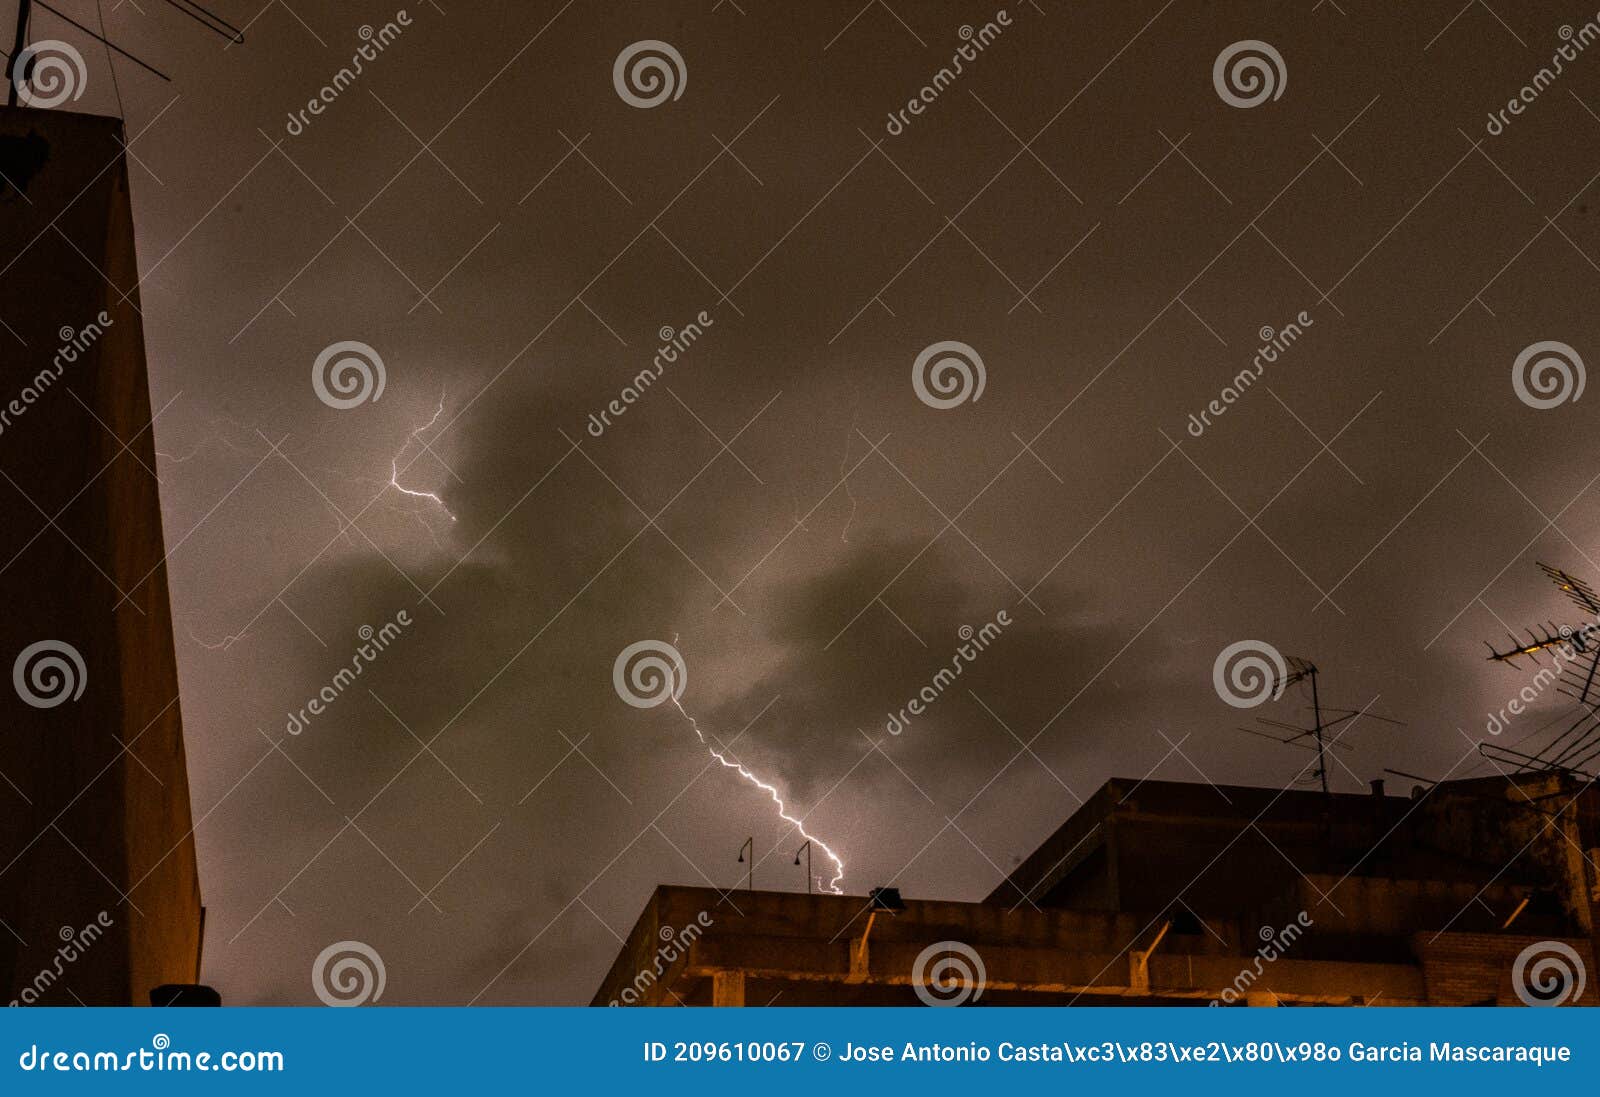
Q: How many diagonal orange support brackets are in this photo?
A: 3